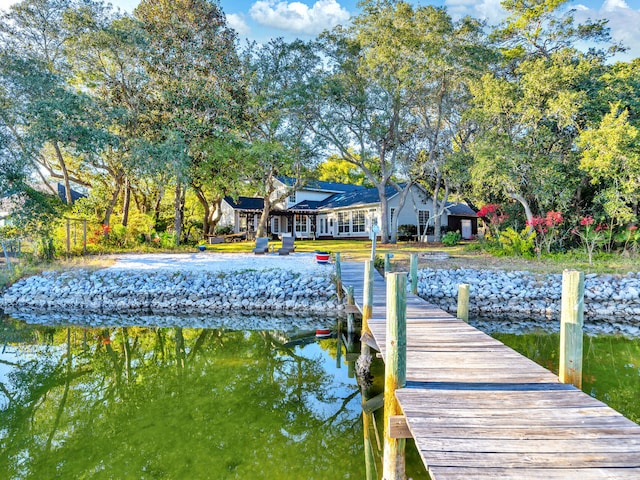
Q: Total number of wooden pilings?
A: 8